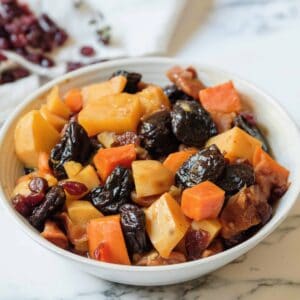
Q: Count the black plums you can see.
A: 11